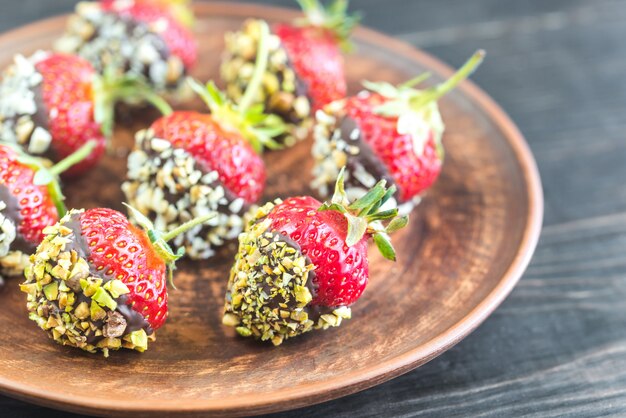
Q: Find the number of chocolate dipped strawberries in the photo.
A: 8